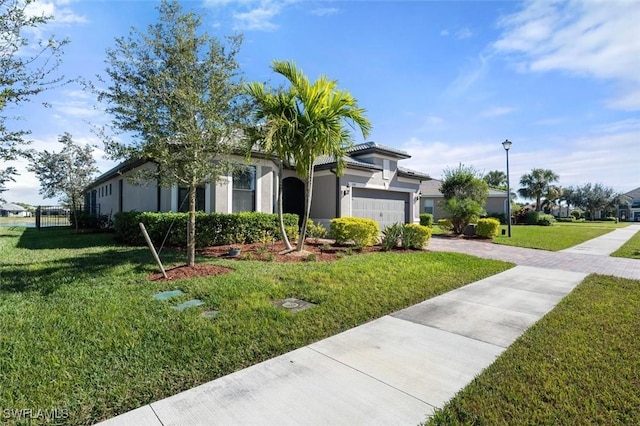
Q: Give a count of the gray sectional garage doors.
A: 1